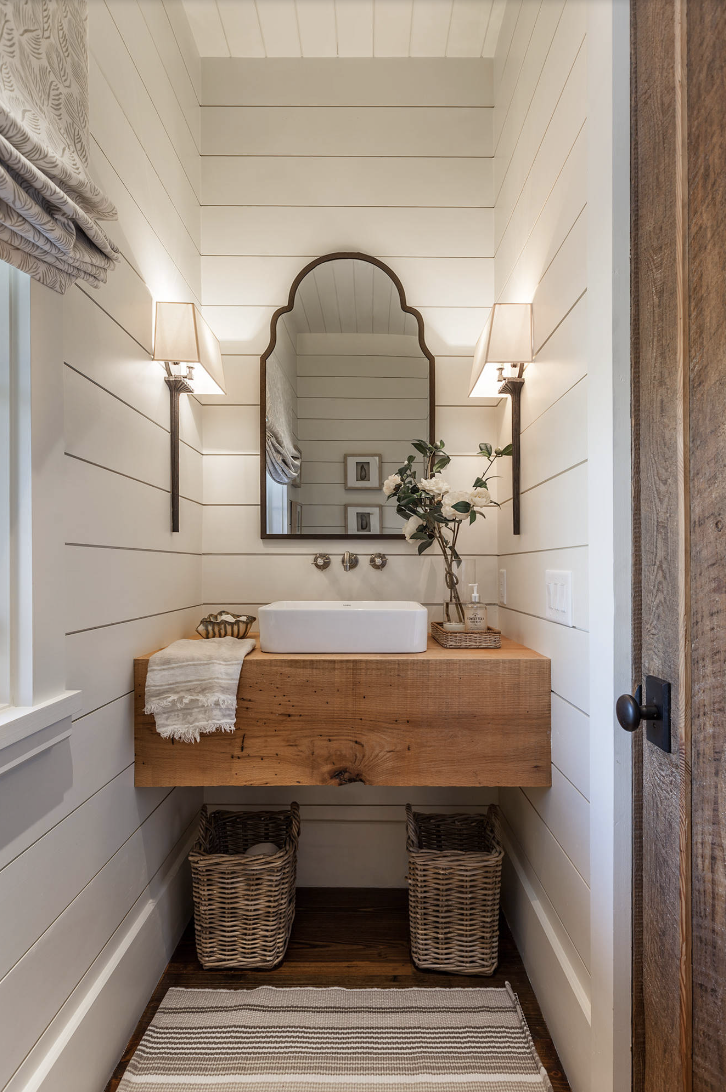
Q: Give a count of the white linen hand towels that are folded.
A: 1